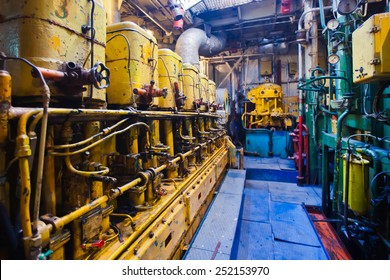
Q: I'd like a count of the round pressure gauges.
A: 3